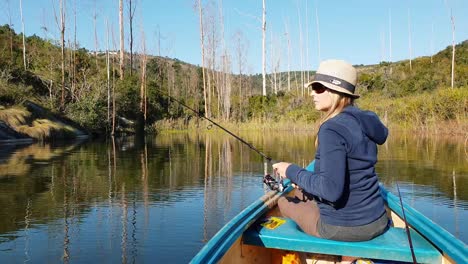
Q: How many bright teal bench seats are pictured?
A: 1